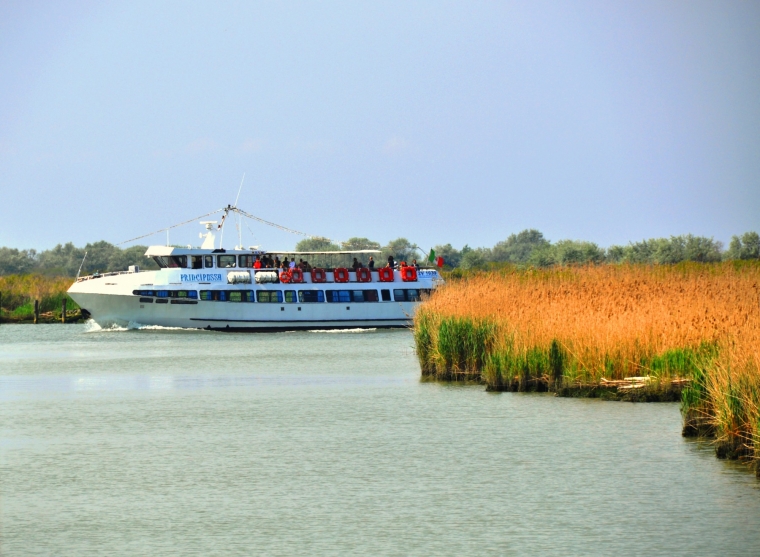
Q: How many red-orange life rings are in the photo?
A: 7